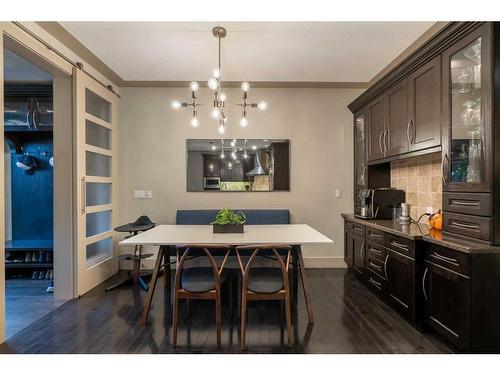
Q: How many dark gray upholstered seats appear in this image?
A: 2